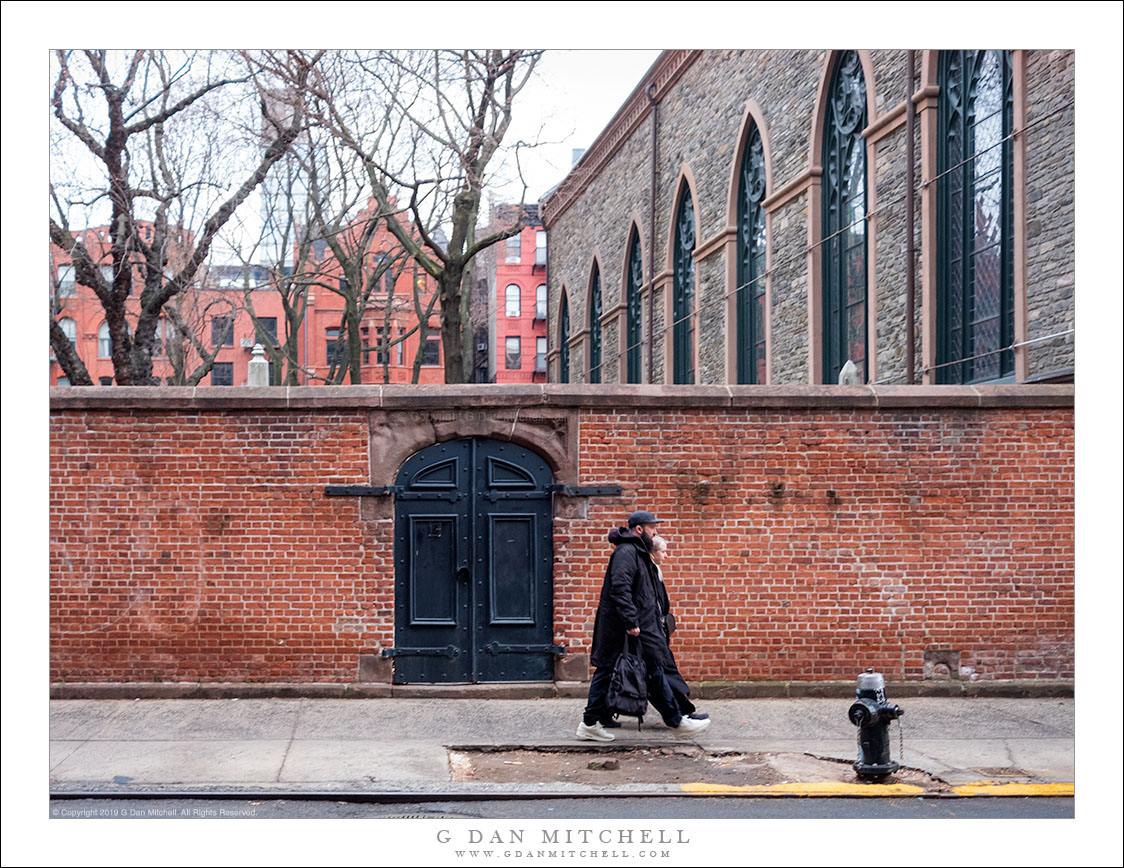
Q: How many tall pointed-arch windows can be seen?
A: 7